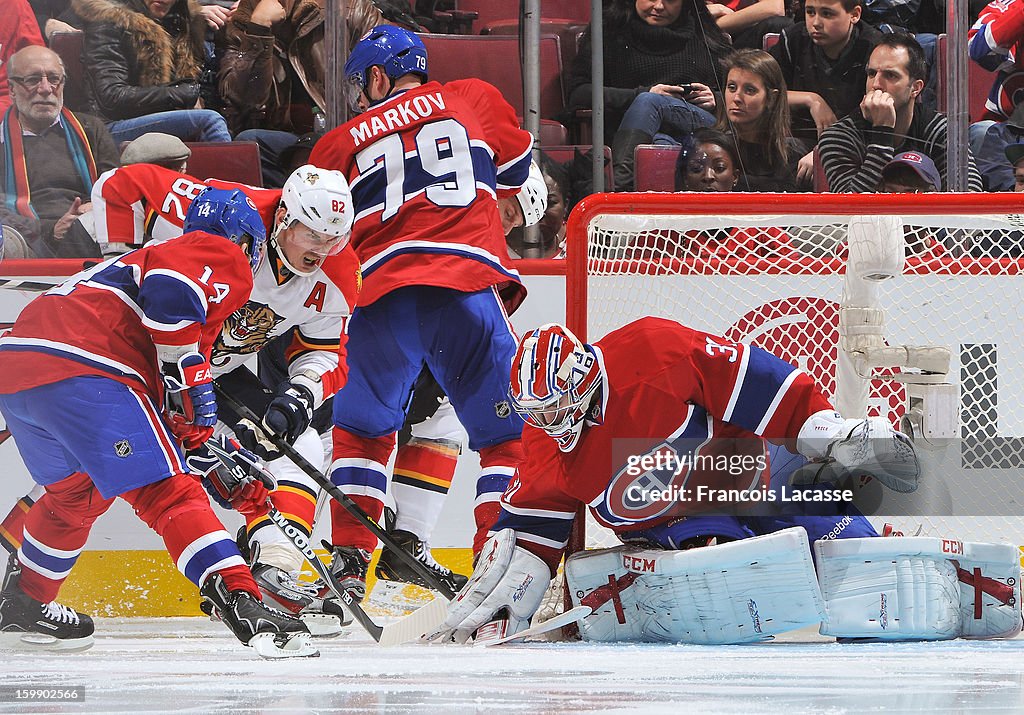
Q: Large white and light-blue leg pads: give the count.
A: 2